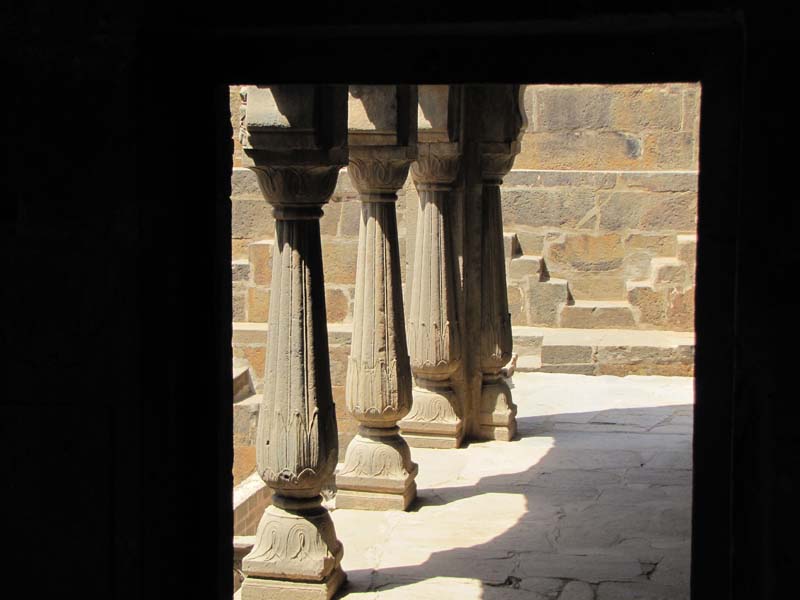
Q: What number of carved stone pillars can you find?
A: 4